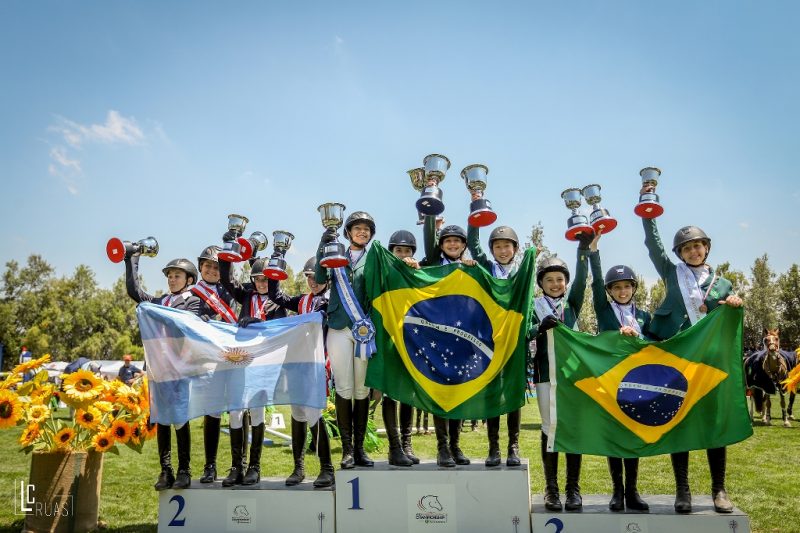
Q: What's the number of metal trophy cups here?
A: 11